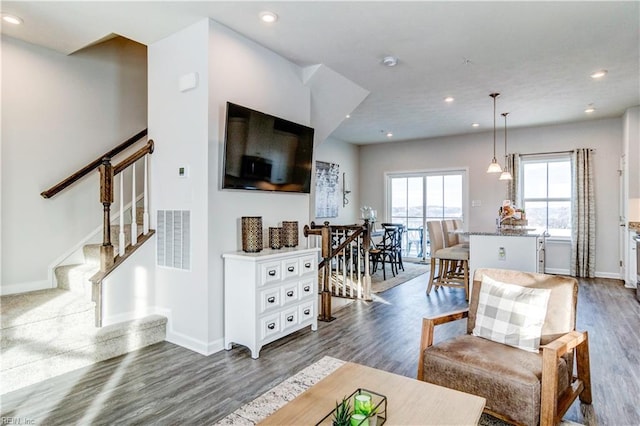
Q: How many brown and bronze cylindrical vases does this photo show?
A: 3